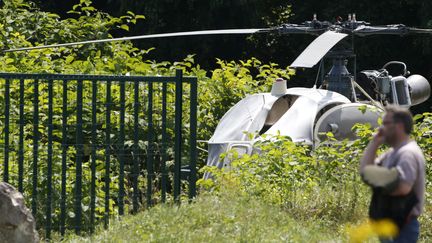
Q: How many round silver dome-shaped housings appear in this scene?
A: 1